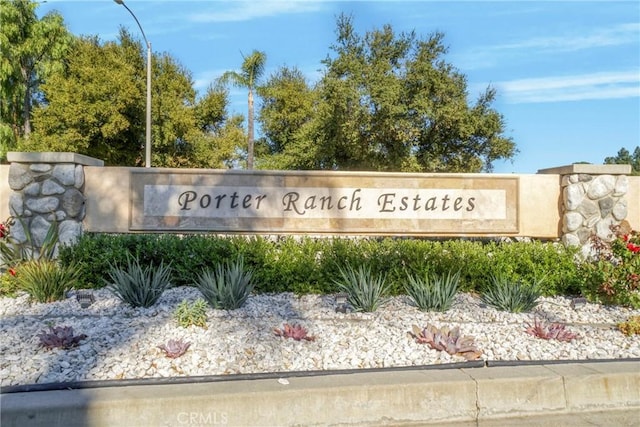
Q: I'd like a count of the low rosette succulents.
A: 5